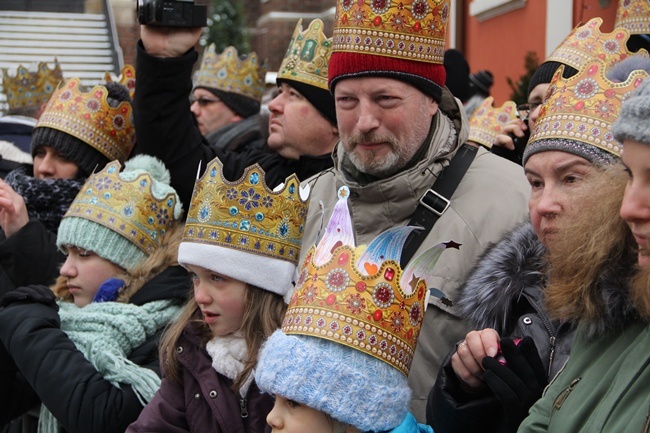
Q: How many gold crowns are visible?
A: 13